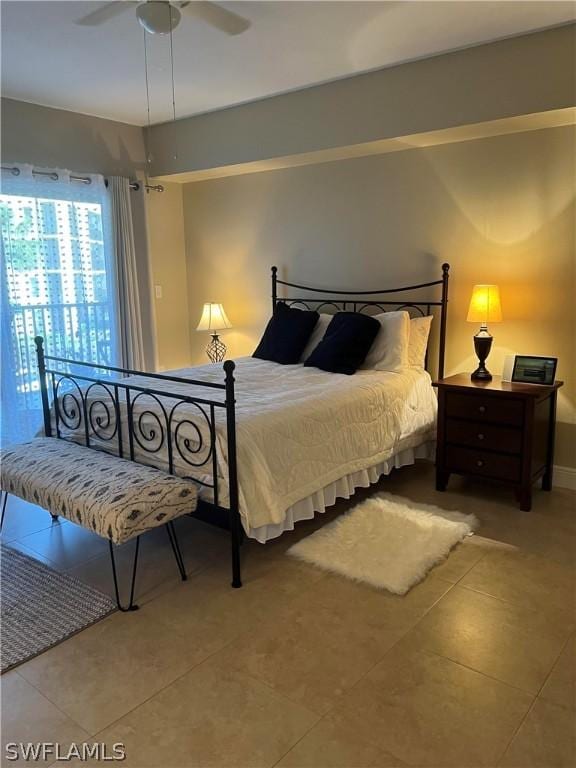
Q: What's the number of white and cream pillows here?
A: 3